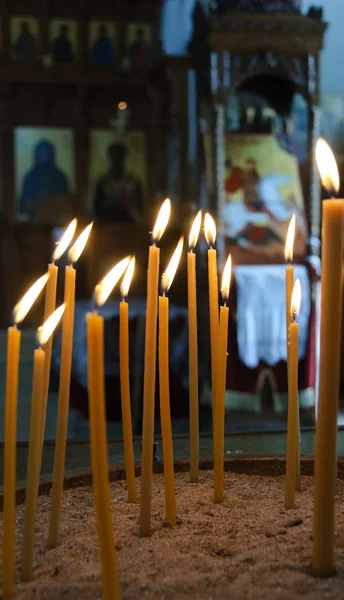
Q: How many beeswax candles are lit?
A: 14